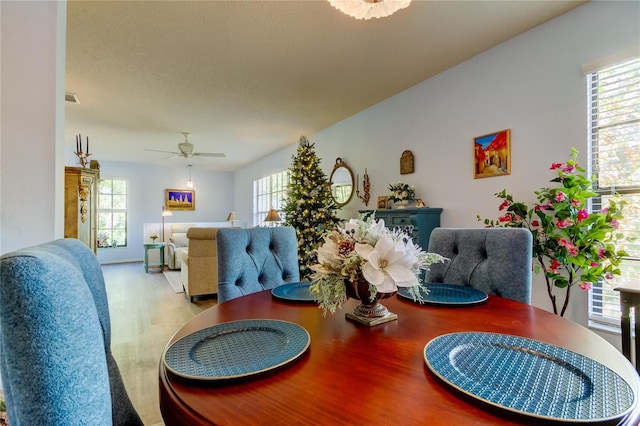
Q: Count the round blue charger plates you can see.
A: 4